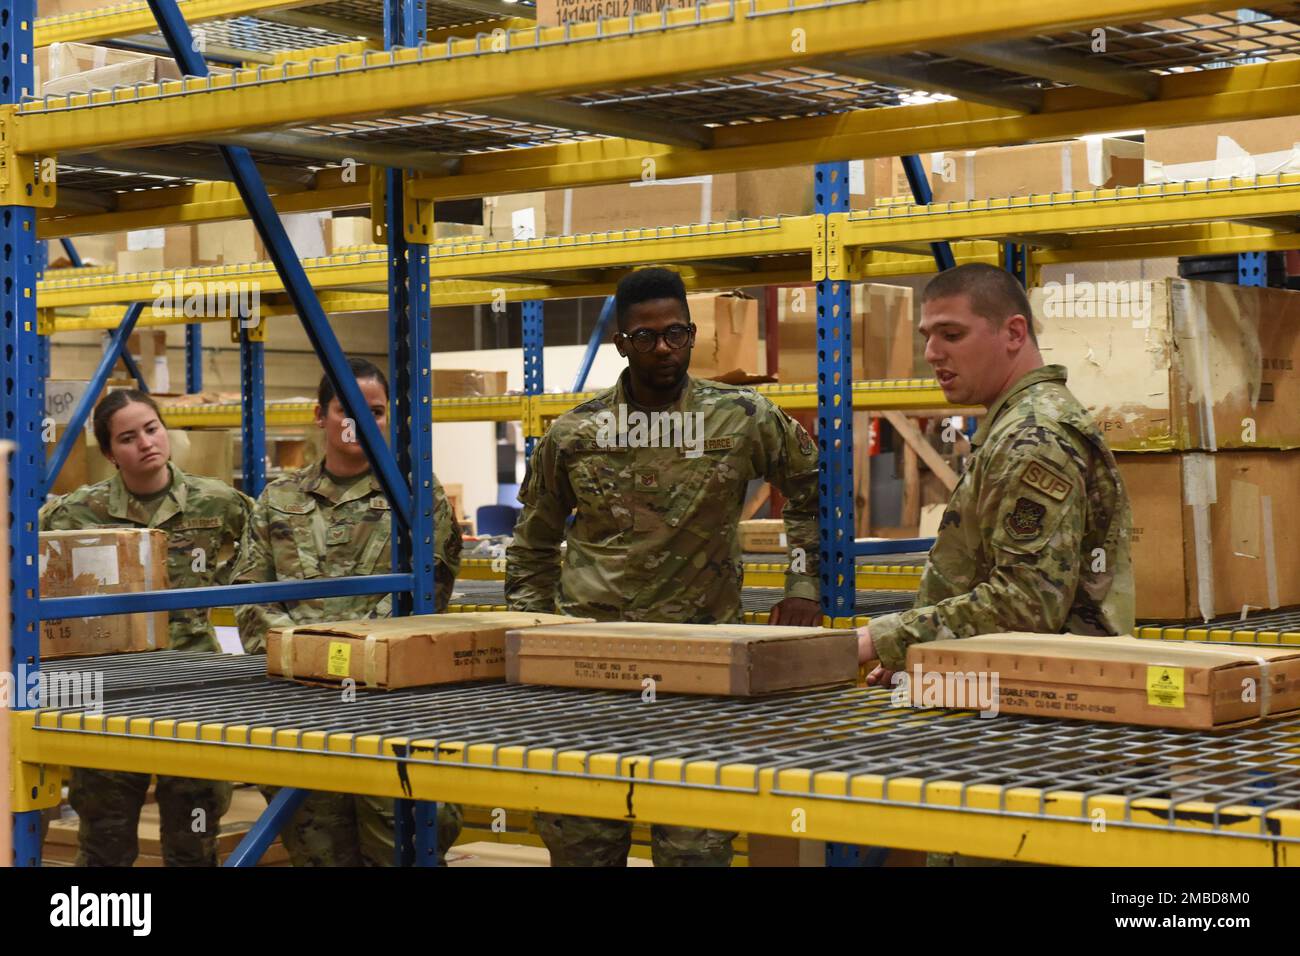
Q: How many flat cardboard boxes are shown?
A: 3